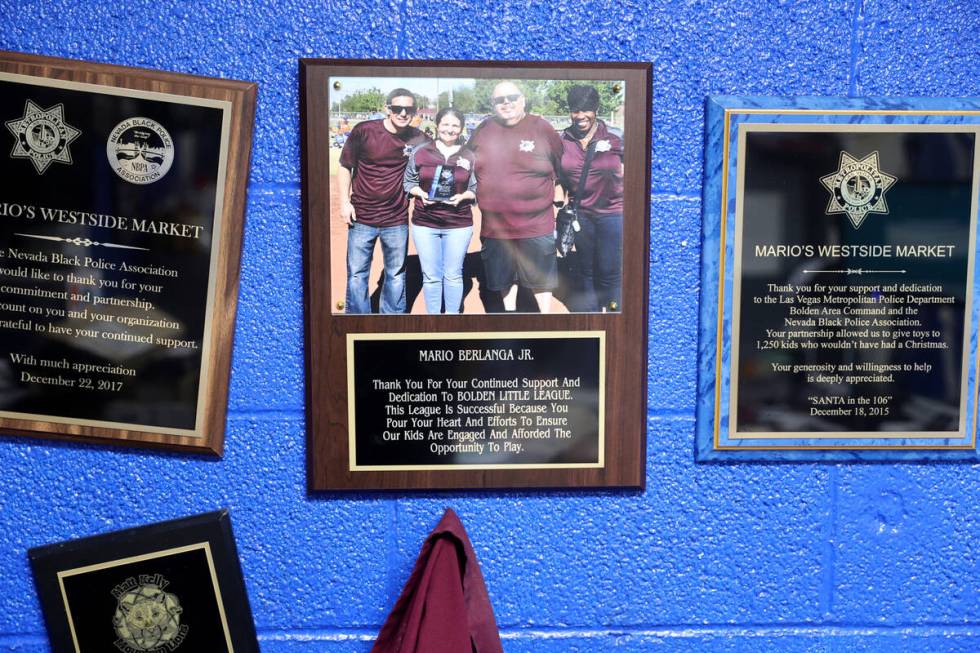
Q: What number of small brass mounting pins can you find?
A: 4